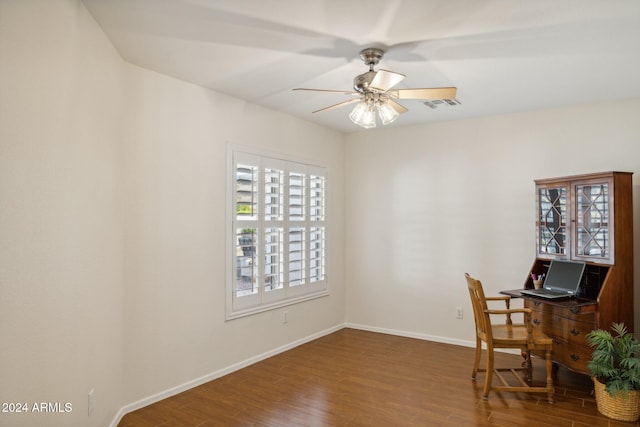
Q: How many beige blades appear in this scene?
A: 5